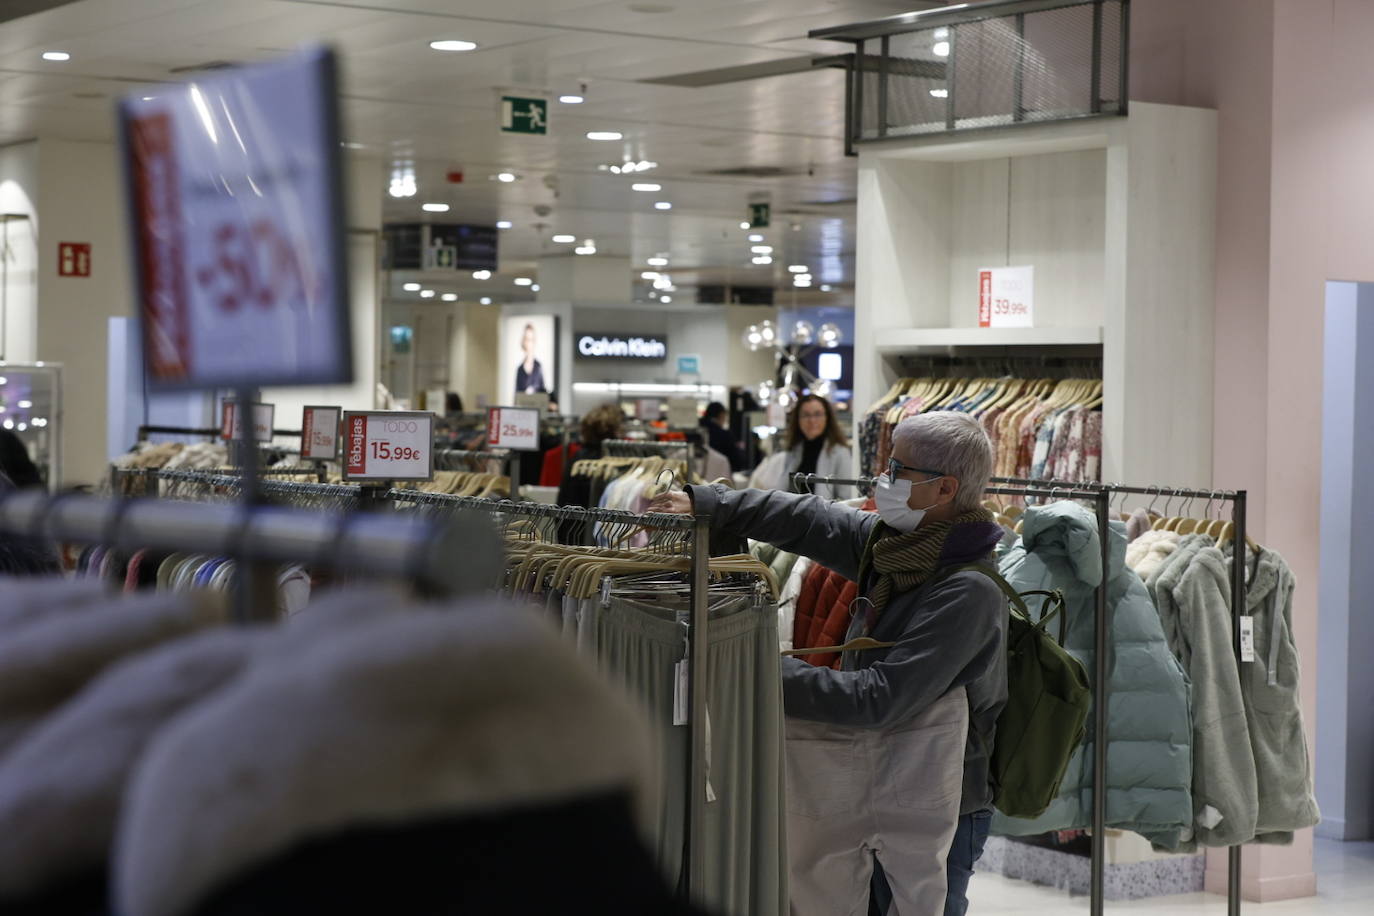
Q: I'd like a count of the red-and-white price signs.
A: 6